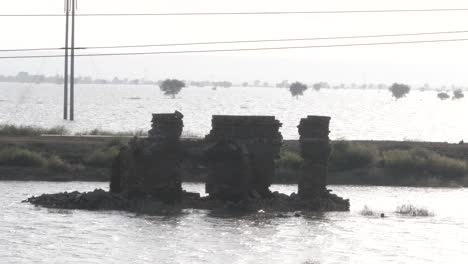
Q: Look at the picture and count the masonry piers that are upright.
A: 3